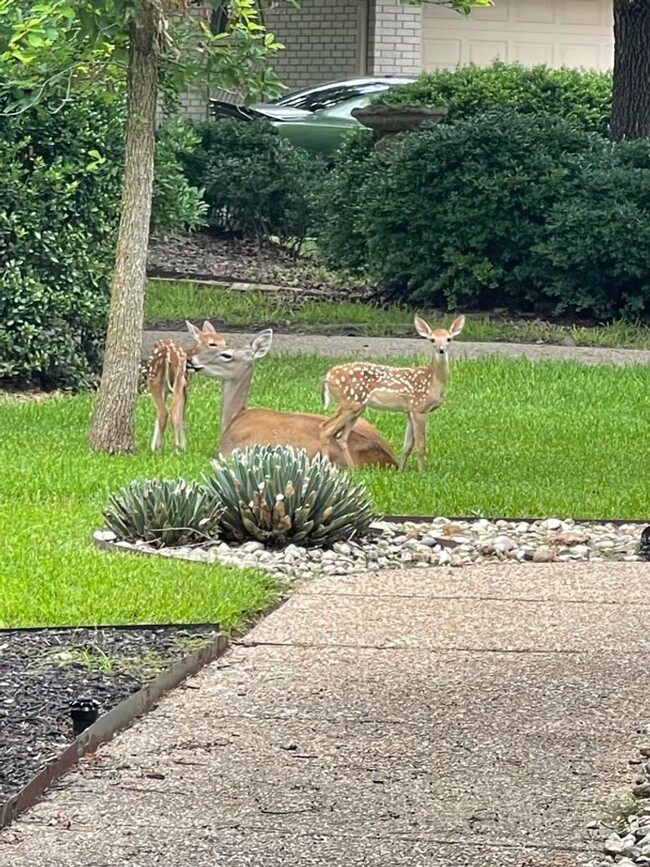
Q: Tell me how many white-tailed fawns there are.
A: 2